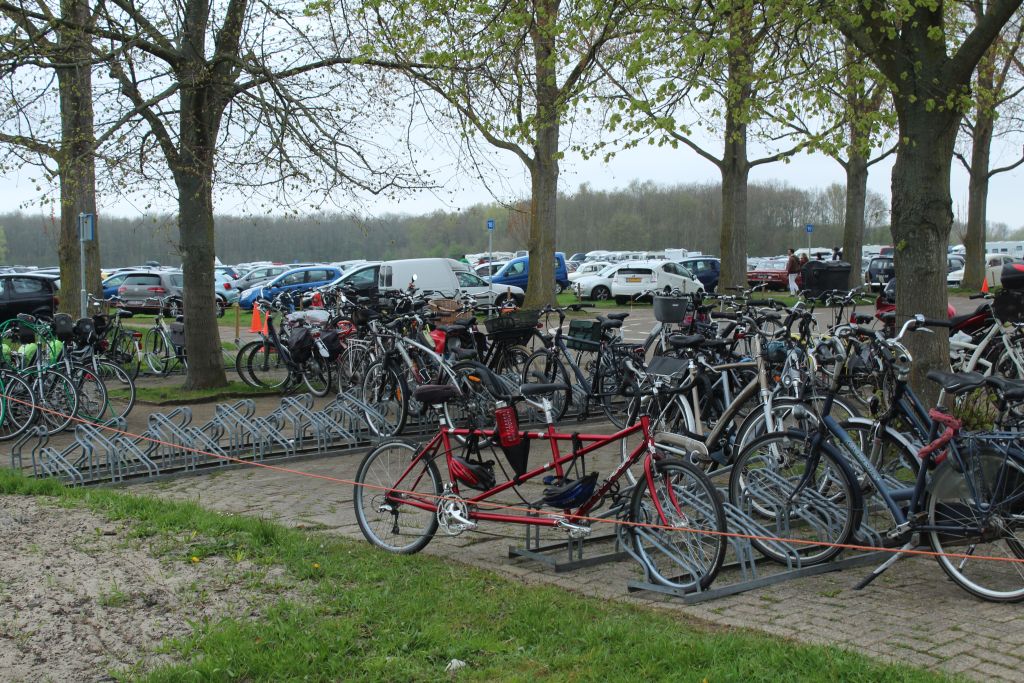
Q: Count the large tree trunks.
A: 7